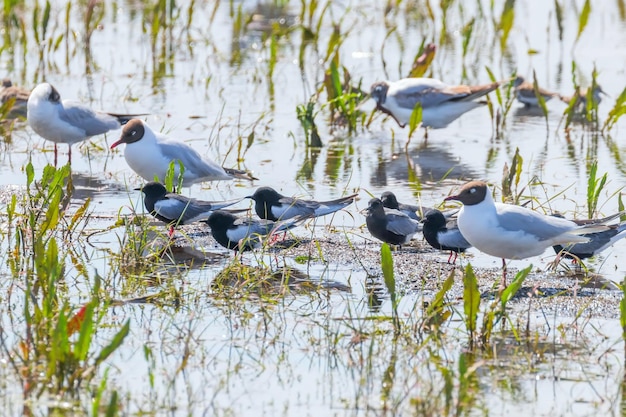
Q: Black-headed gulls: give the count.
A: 4